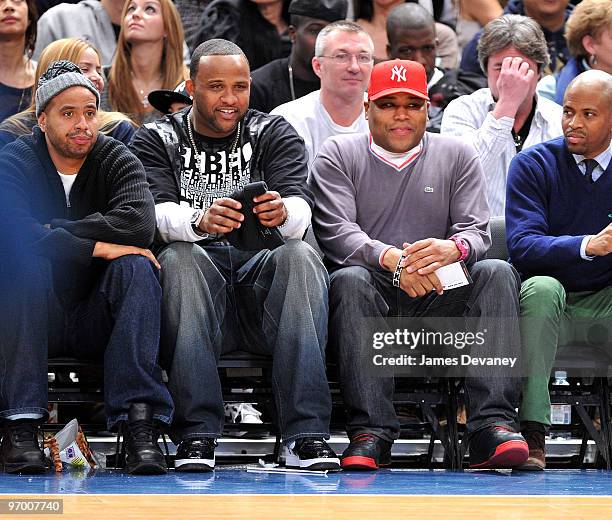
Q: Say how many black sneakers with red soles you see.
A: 2